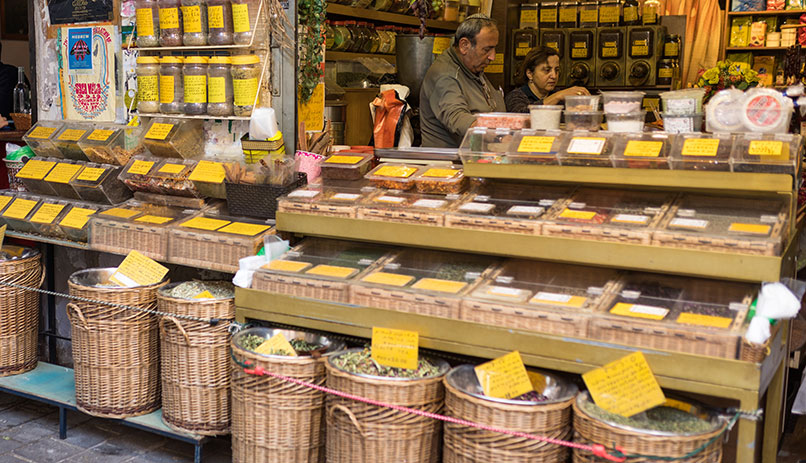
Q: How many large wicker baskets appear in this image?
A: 7